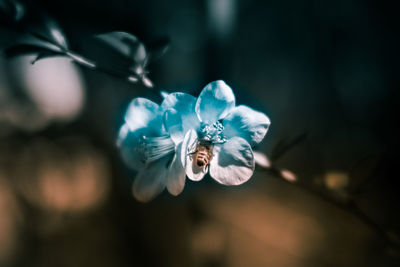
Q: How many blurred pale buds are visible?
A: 2